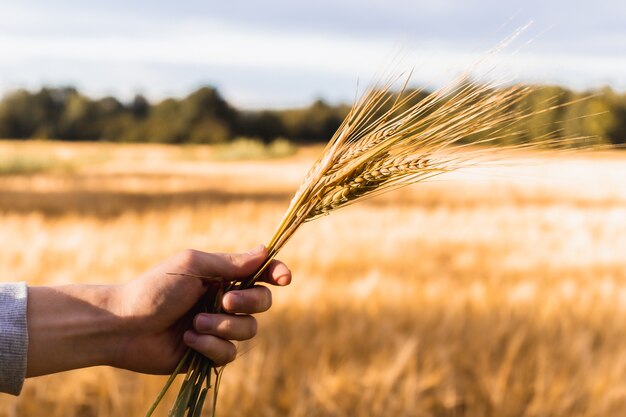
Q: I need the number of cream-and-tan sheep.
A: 0